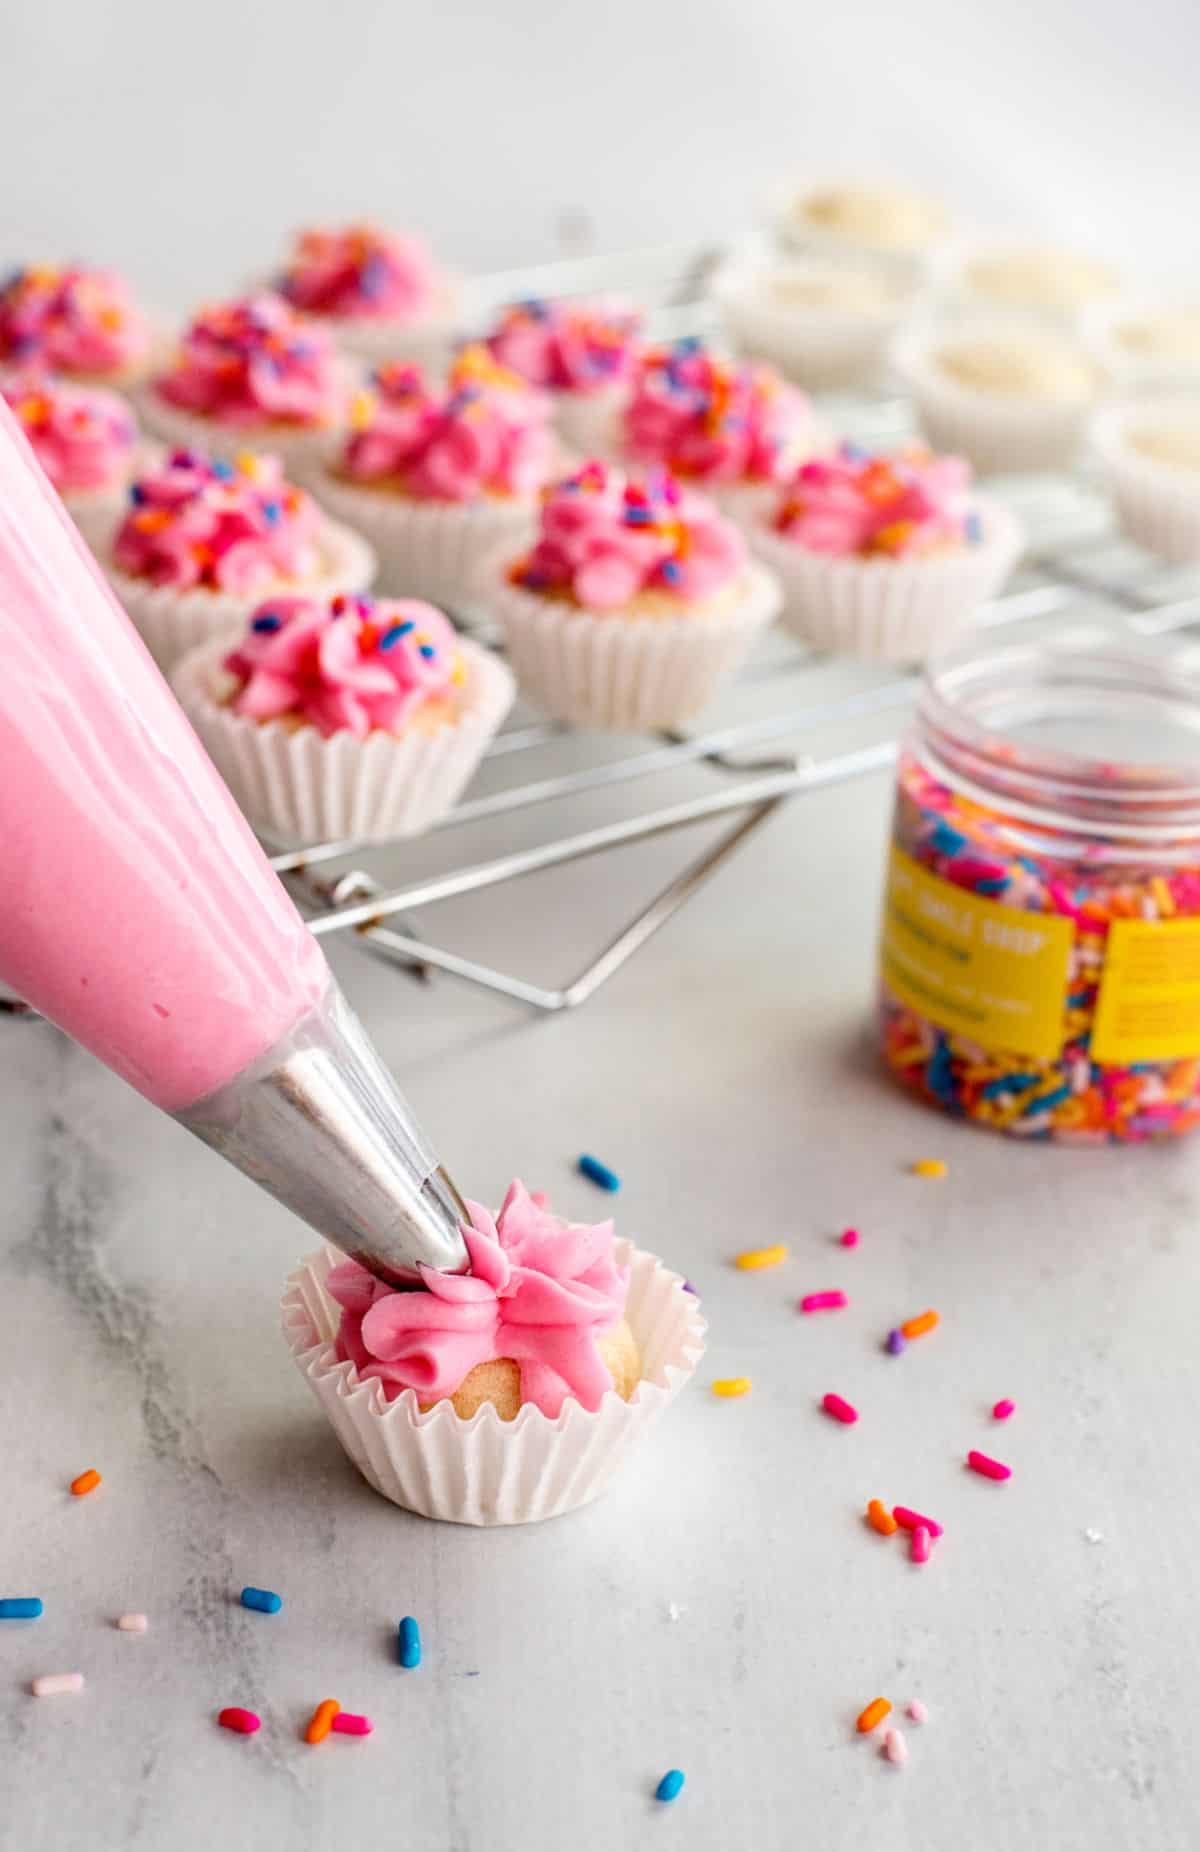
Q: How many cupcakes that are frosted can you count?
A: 12